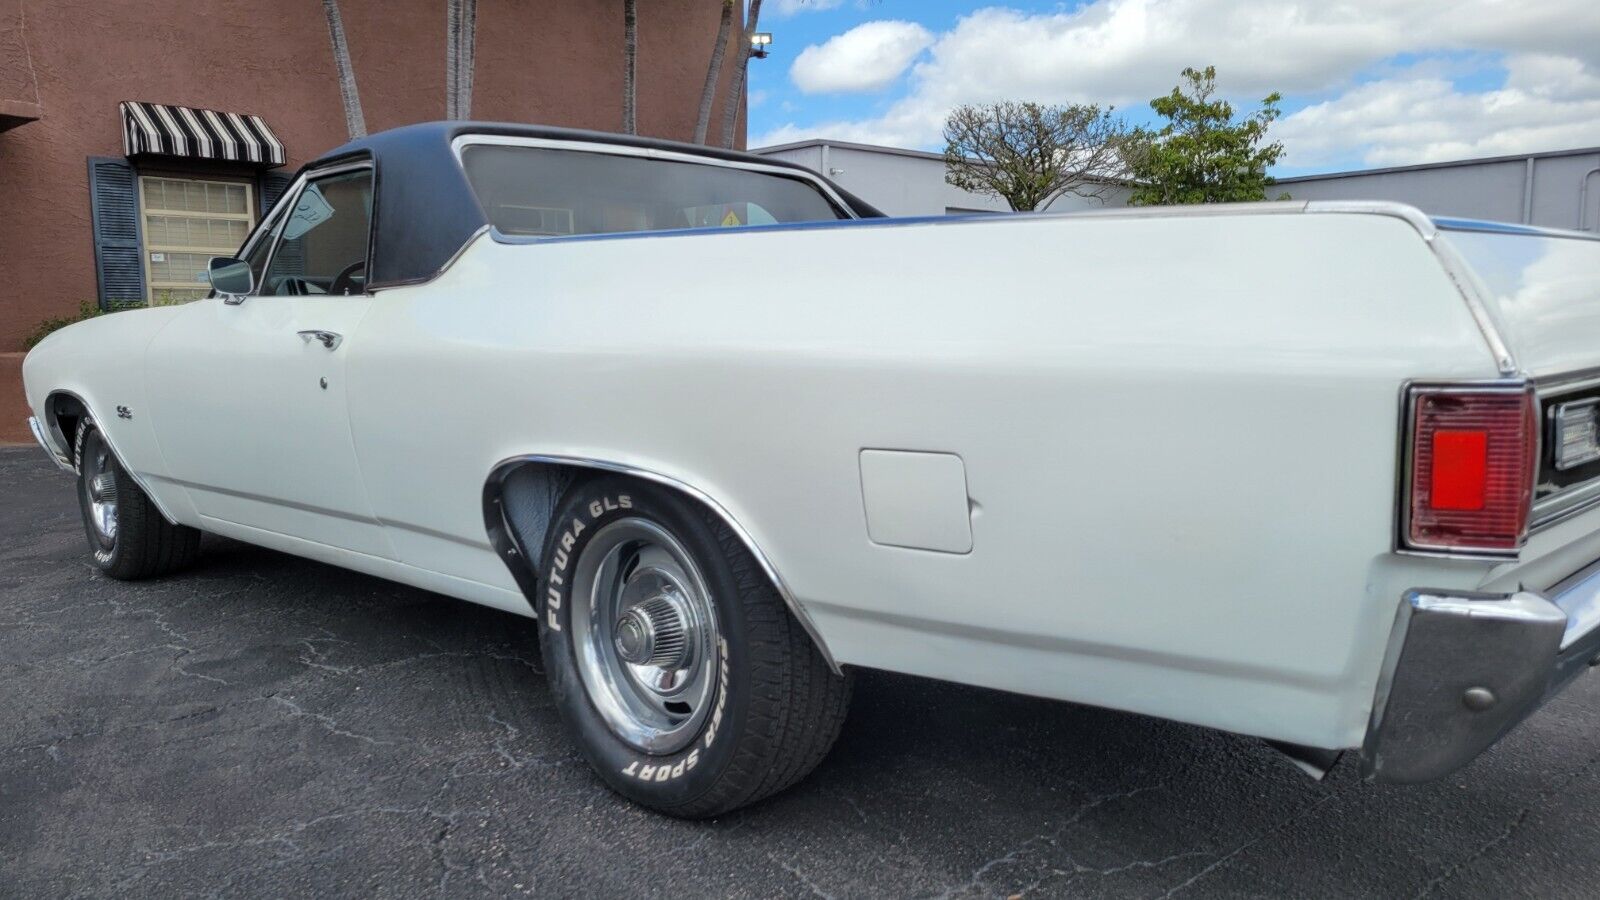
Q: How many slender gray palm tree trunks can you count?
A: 6